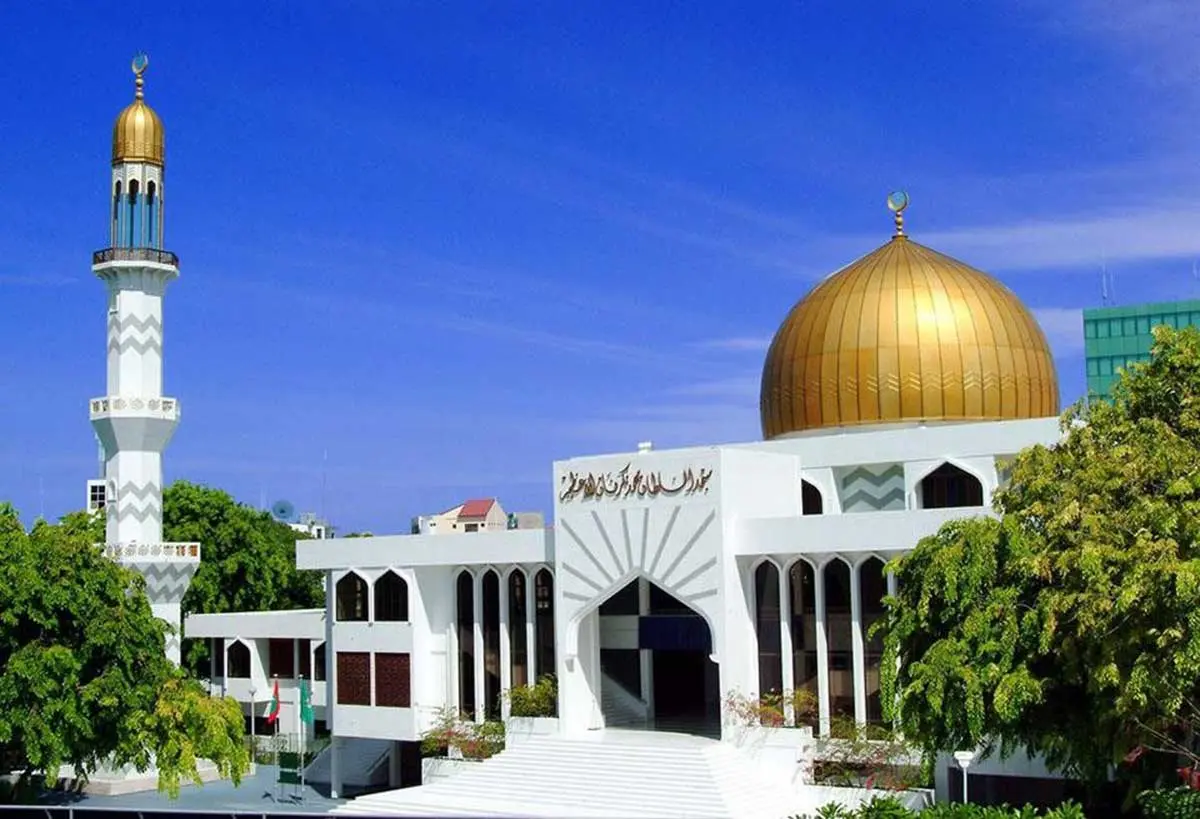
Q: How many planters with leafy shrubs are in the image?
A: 4